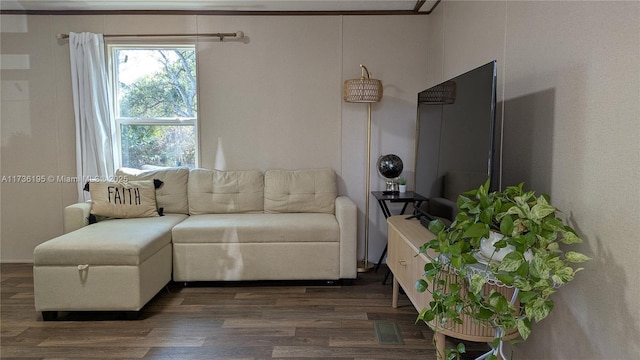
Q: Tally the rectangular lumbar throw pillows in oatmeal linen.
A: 1